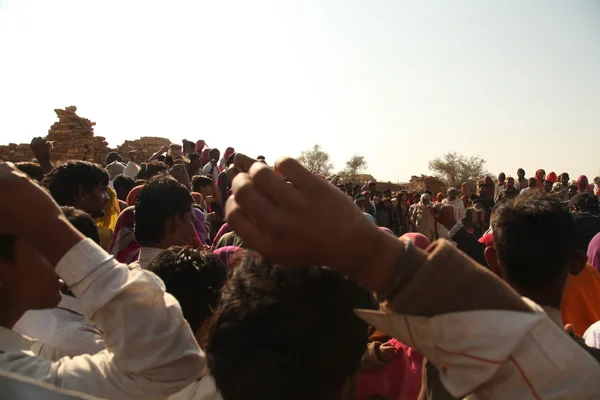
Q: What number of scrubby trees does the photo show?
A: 3